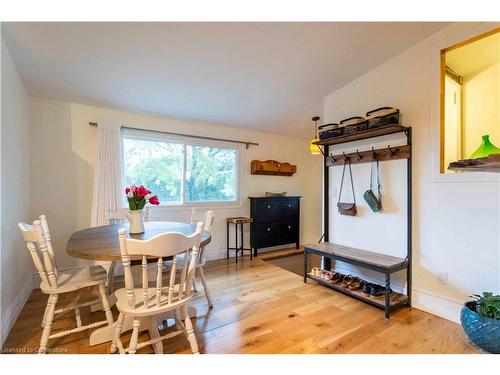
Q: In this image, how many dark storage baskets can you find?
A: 3